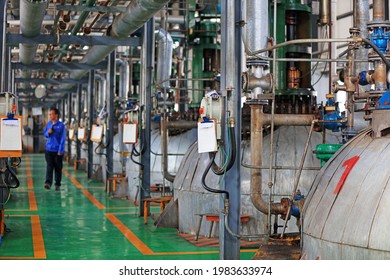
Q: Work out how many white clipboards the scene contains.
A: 6